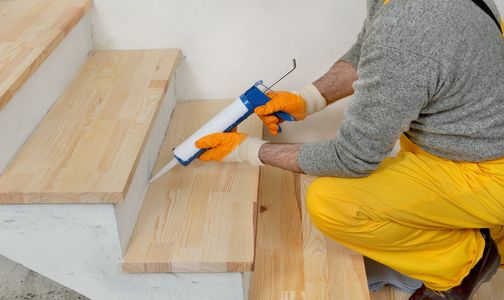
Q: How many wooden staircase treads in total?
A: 4